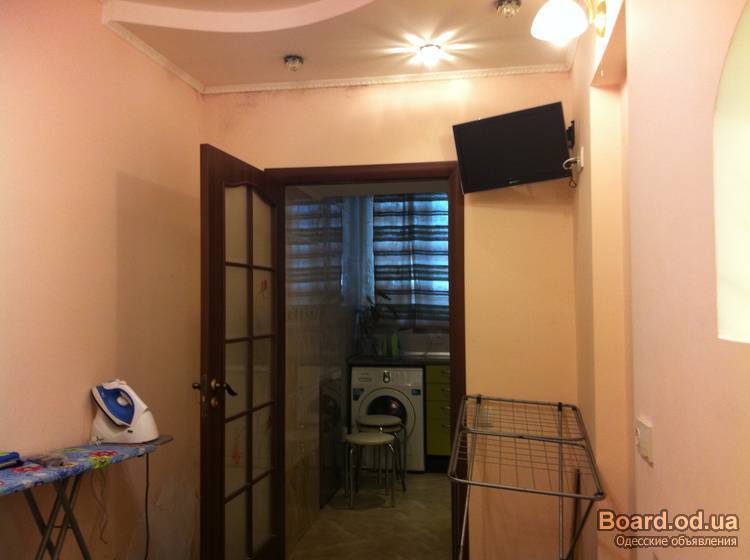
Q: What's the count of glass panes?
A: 10